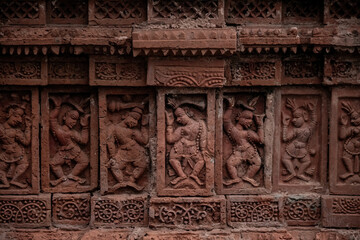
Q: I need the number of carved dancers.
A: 7